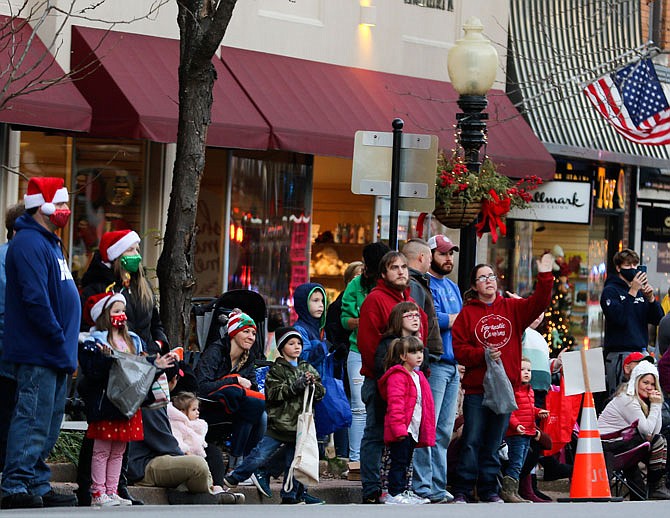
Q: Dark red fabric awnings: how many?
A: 3